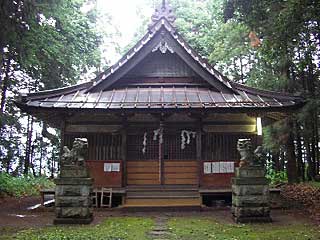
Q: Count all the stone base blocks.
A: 2